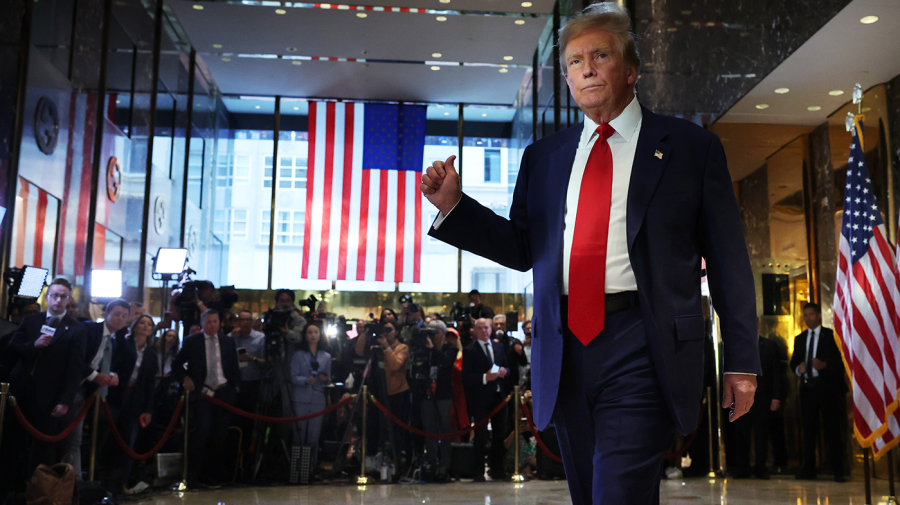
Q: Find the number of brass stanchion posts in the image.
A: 6